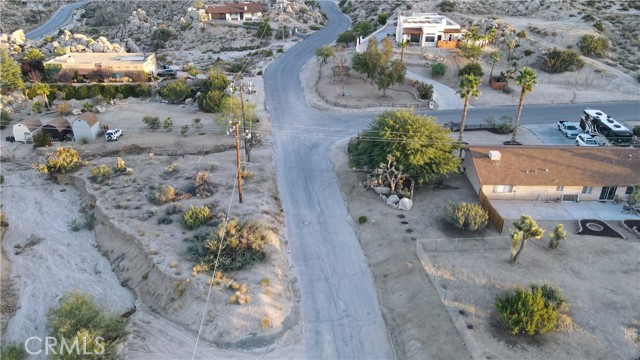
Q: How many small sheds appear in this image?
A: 3